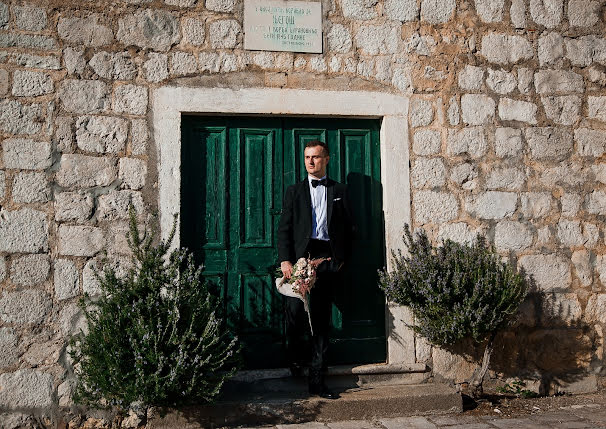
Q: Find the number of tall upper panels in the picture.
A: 4